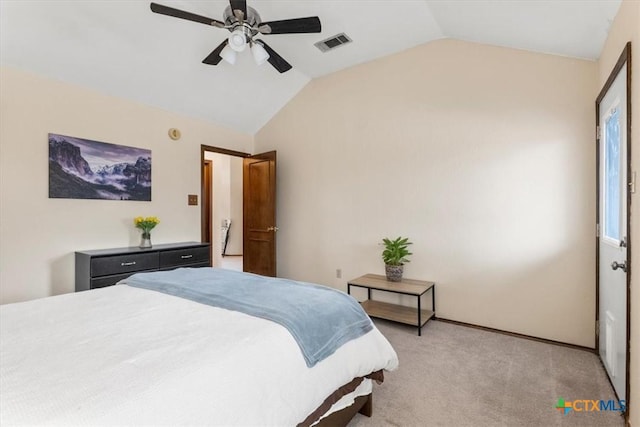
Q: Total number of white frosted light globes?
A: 3